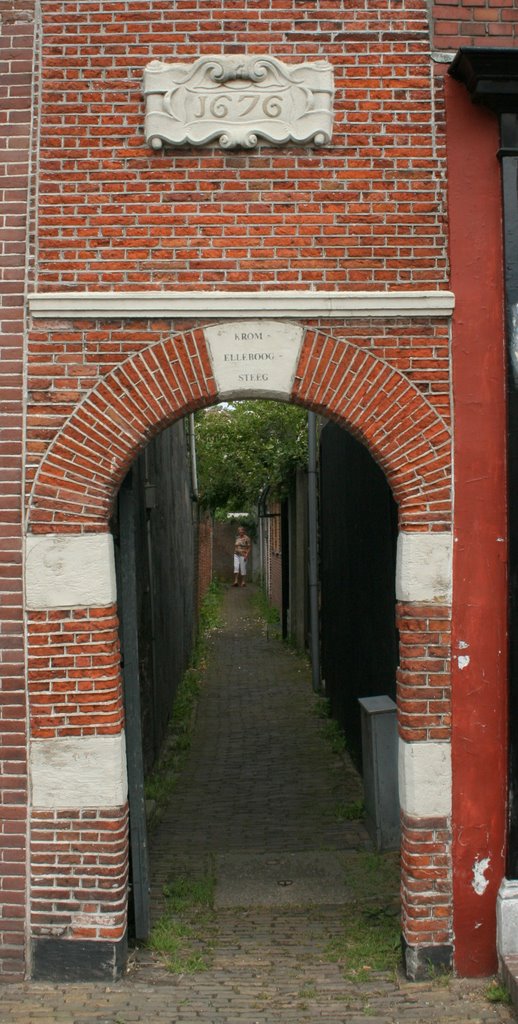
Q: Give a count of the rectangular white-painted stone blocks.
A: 4